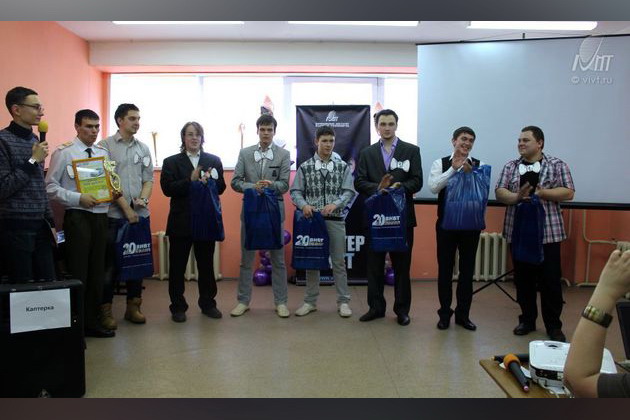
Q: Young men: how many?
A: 9